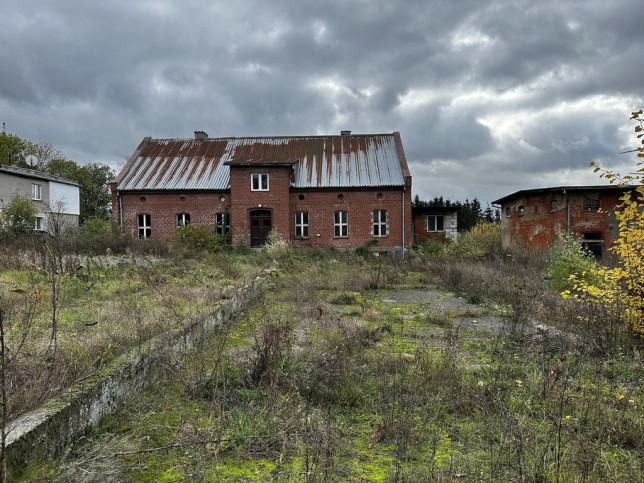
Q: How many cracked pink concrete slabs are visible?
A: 0